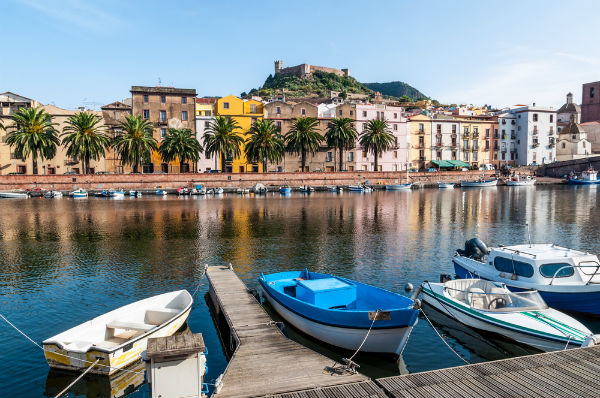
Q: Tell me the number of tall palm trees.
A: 9